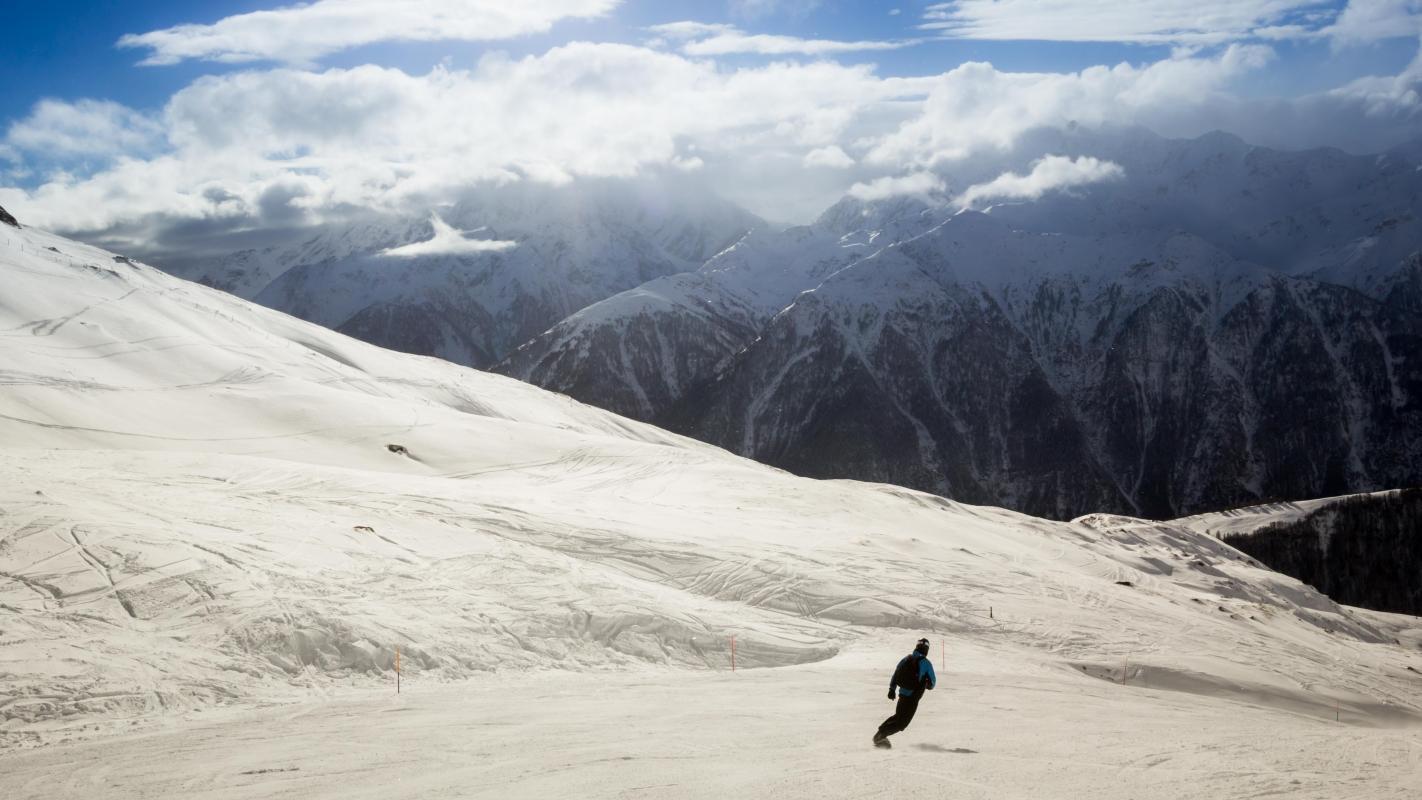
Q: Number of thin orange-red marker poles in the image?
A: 5